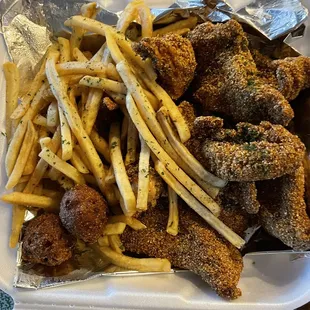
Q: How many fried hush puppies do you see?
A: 2